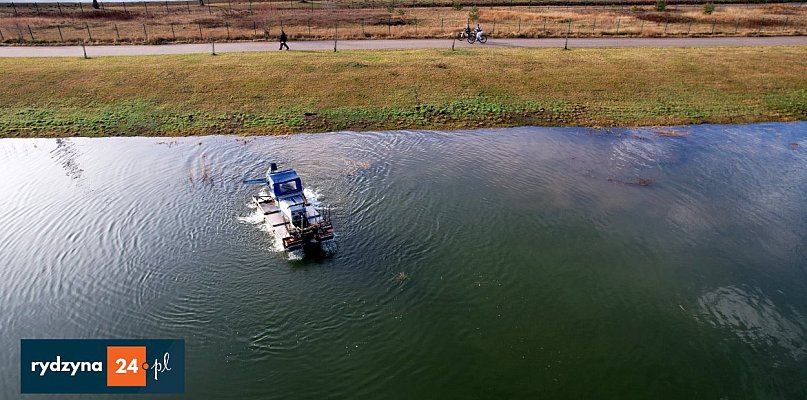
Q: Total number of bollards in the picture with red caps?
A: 0